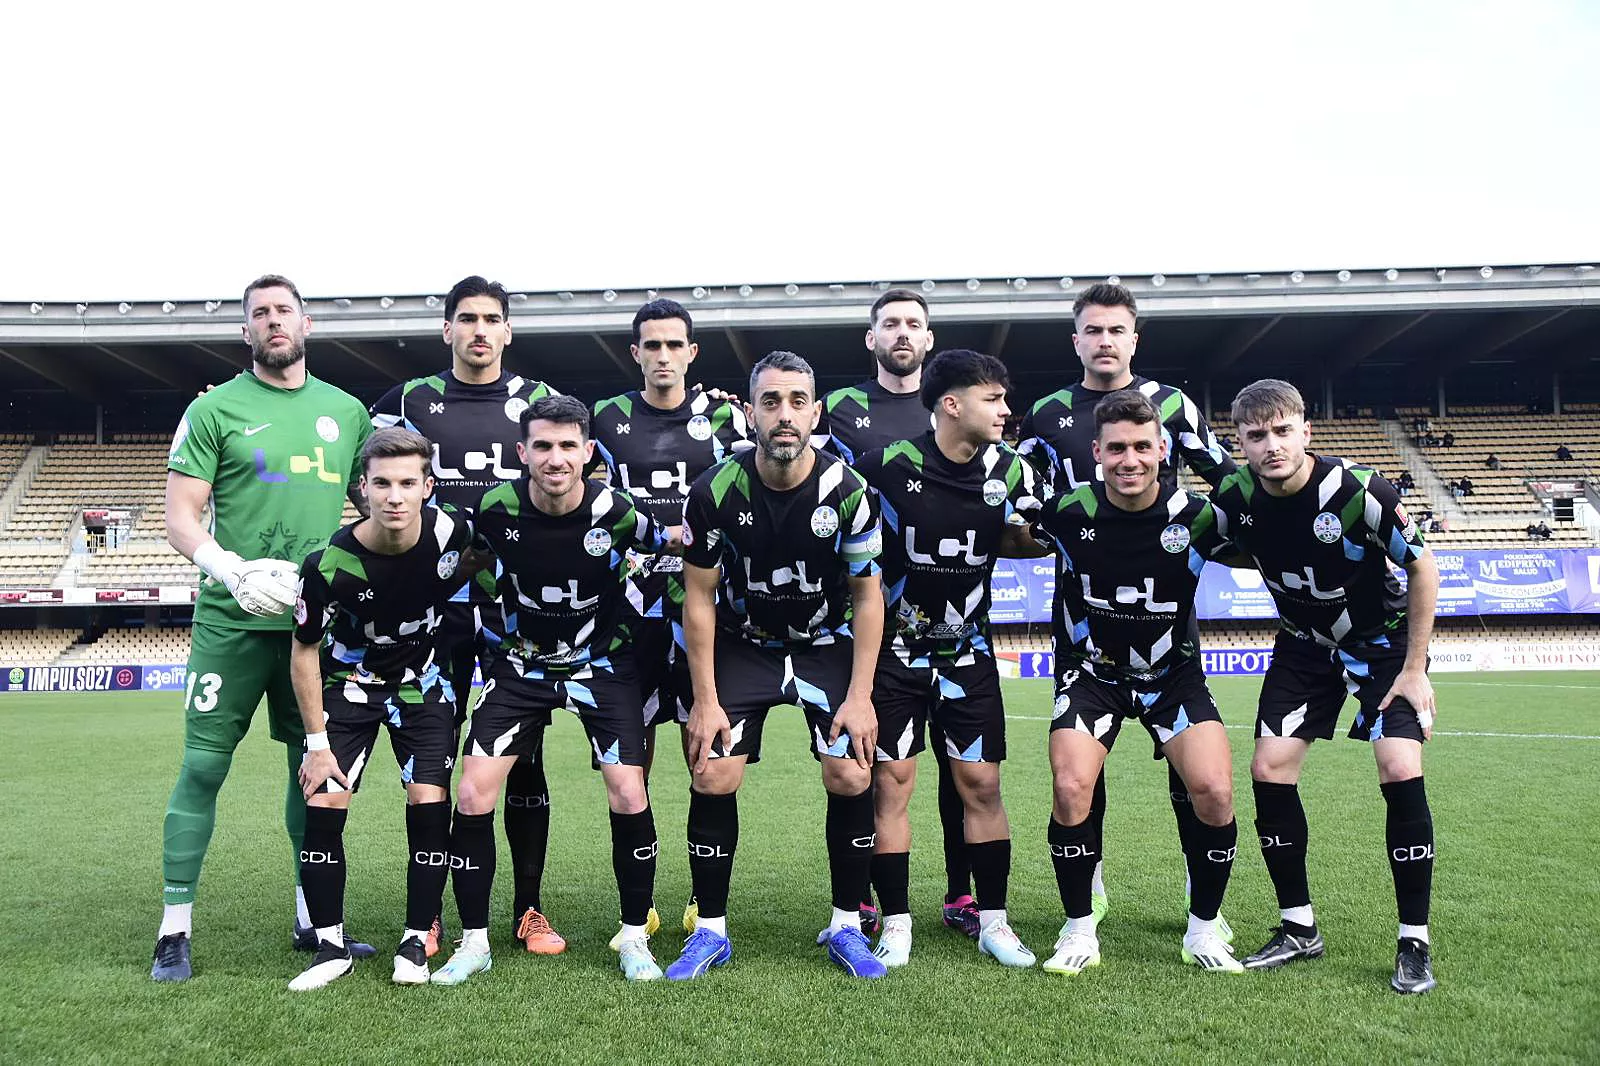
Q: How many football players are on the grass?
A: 11